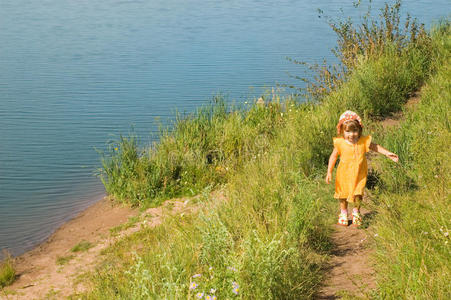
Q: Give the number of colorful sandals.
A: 2